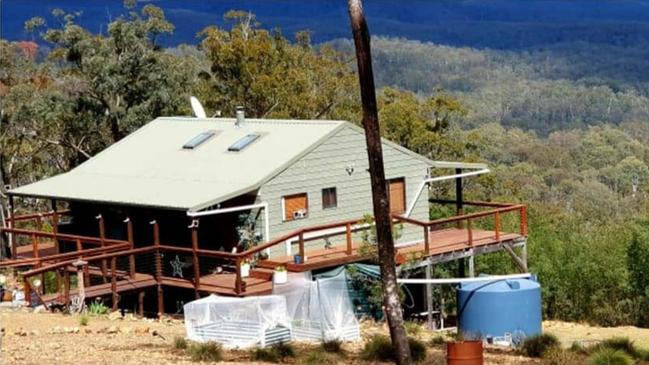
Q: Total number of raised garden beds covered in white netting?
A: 2